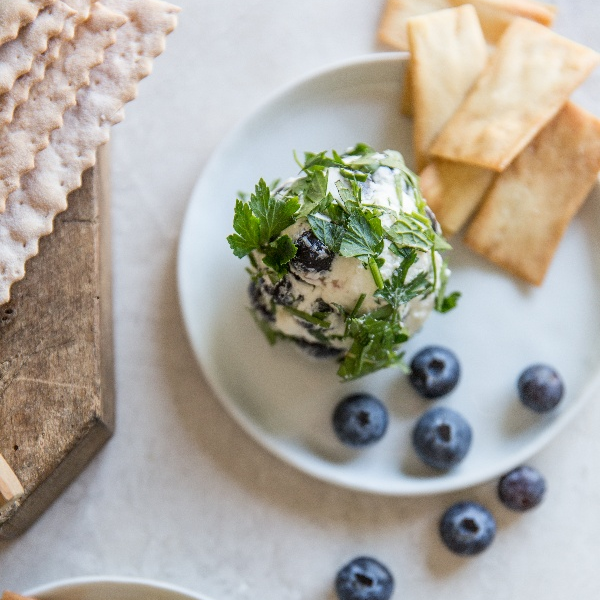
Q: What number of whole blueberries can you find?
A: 7